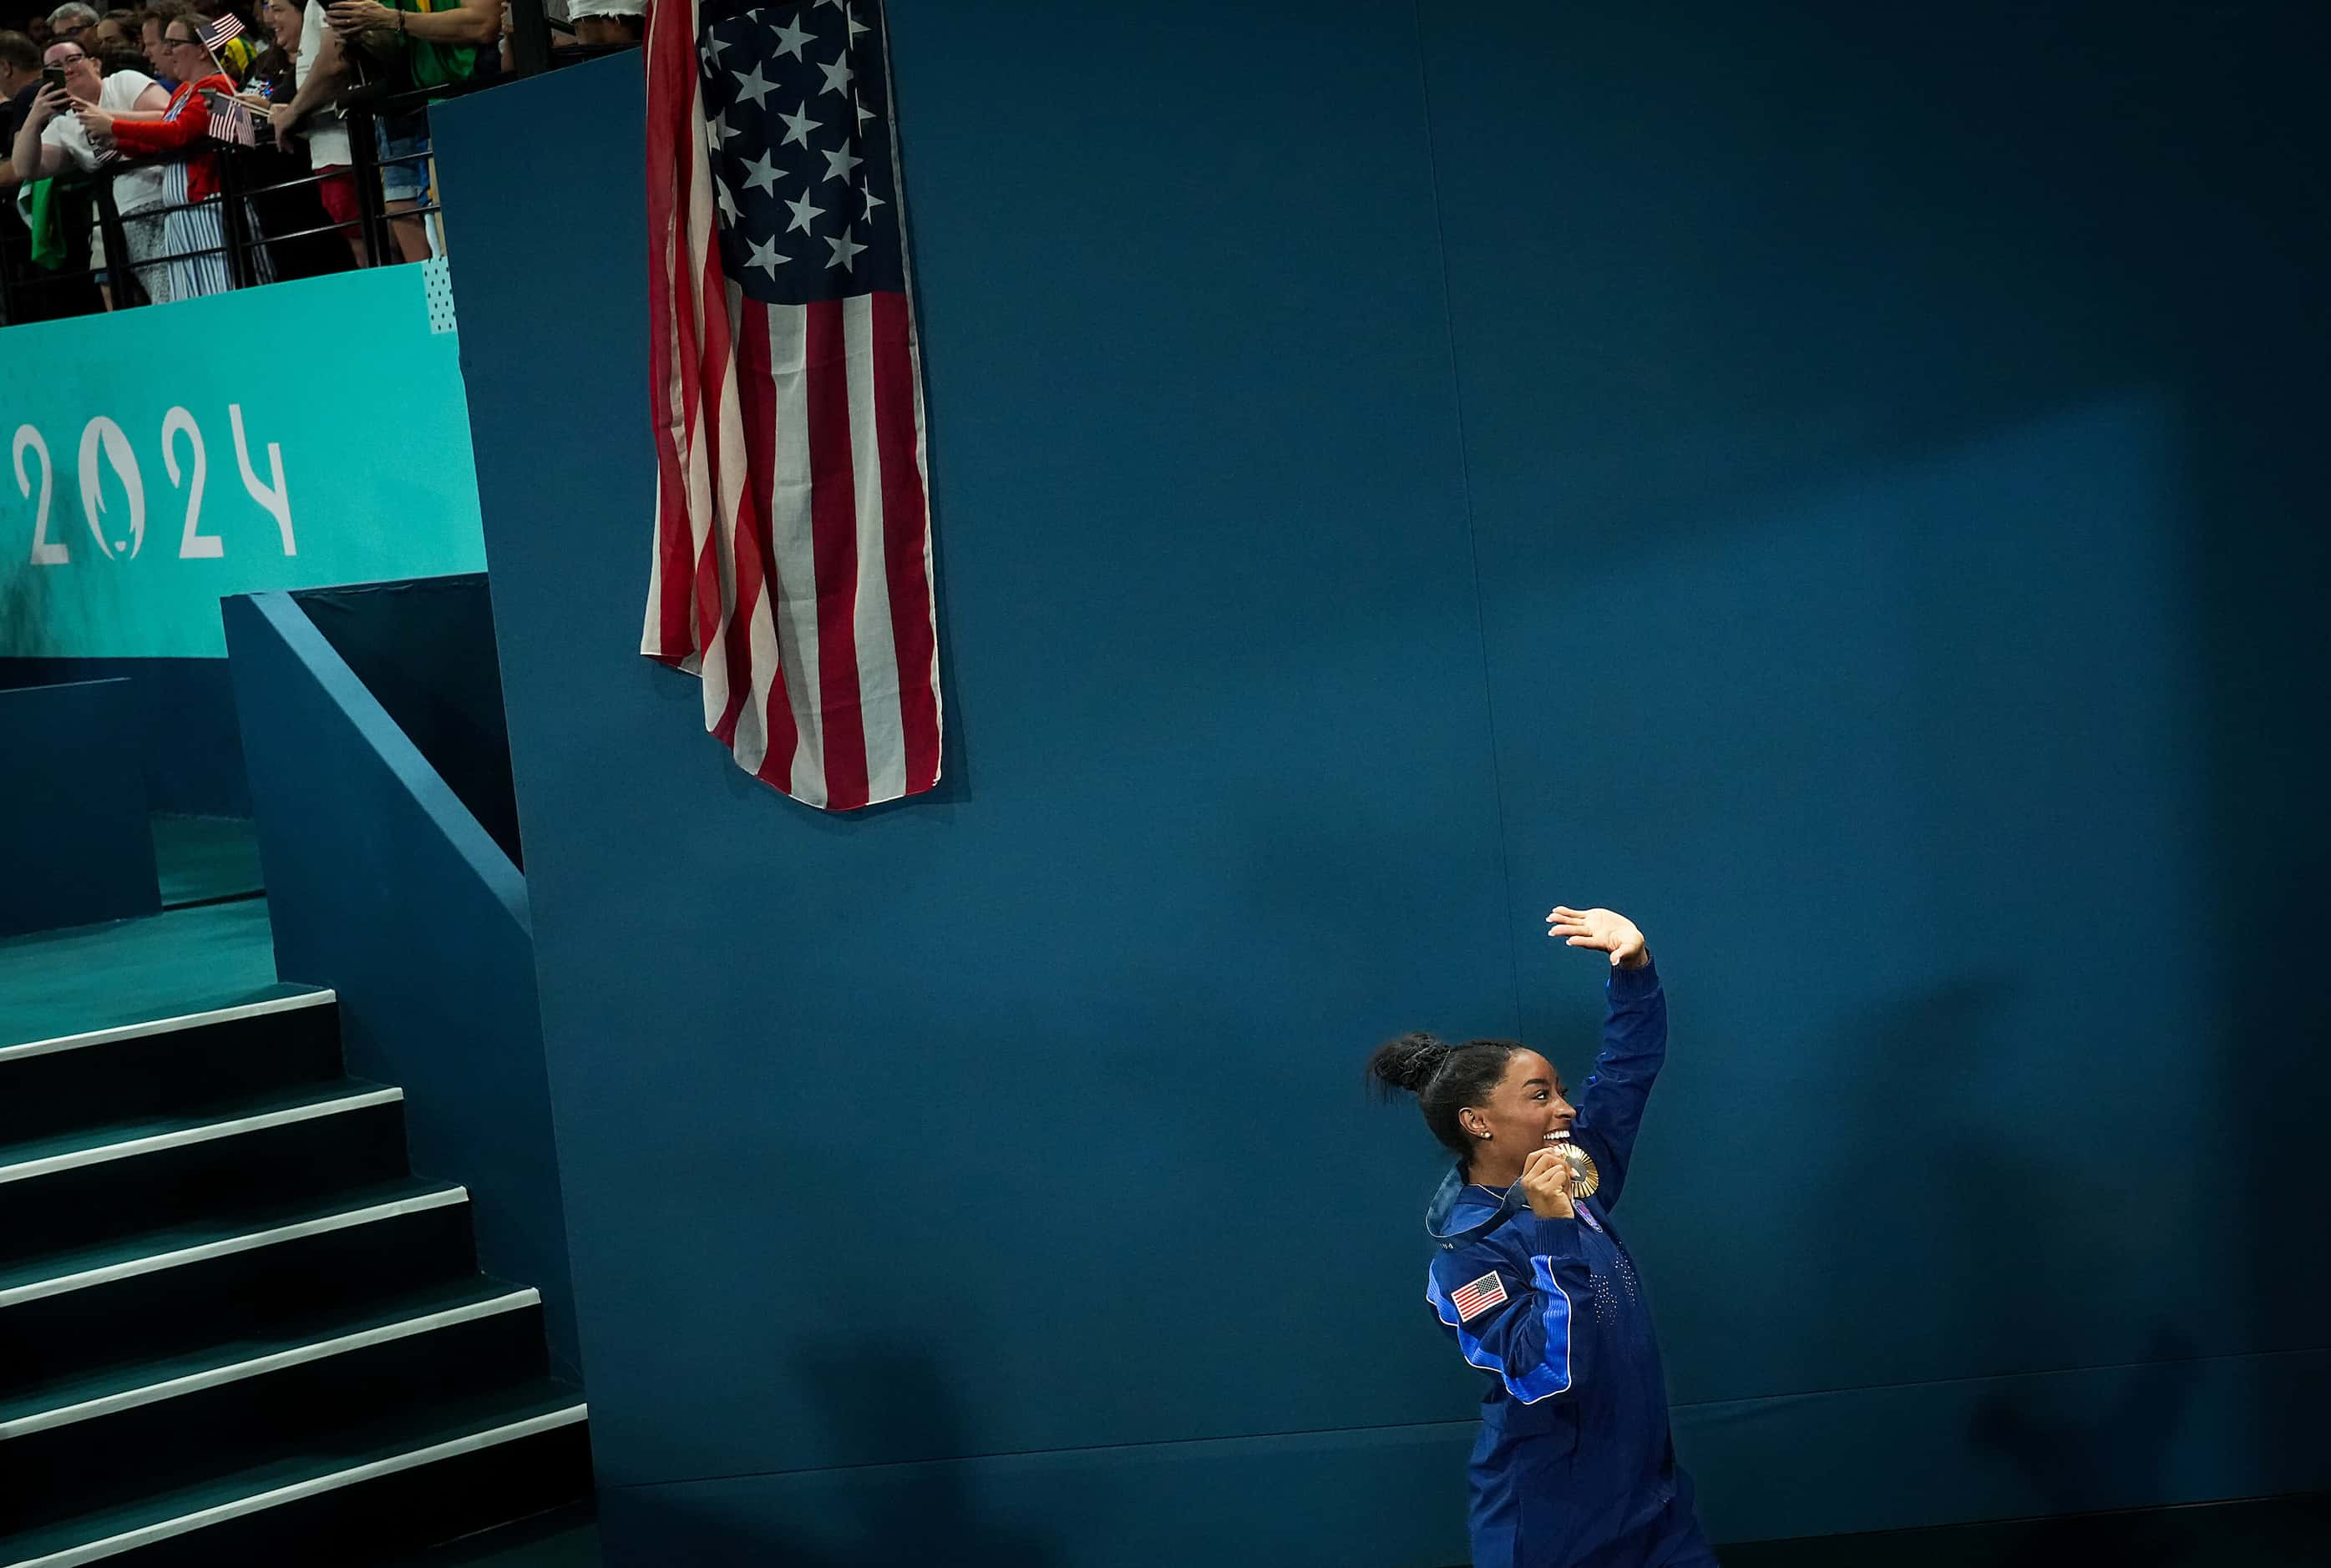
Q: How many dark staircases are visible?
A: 1